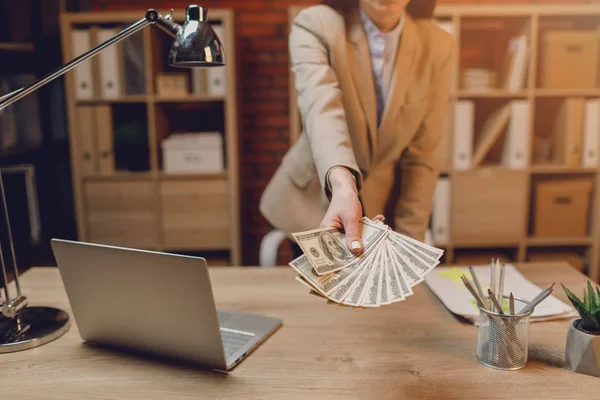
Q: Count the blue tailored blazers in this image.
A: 0